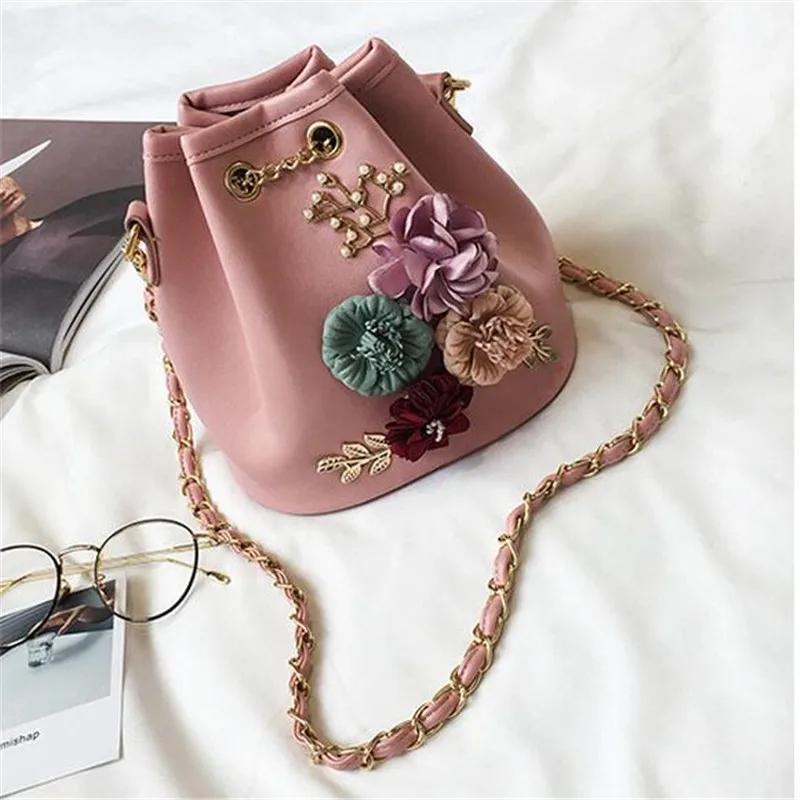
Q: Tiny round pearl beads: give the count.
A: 12